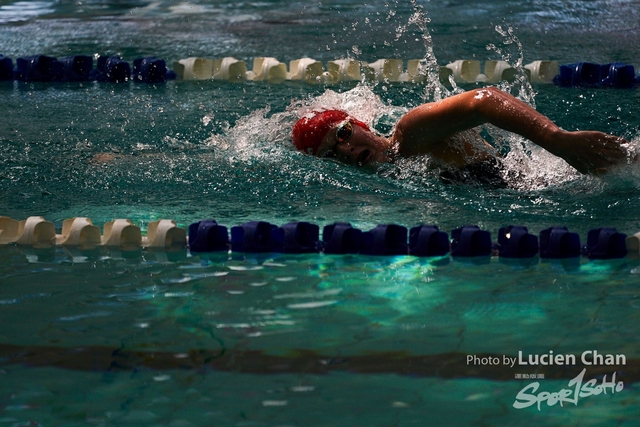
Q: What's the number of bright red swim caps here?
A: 1